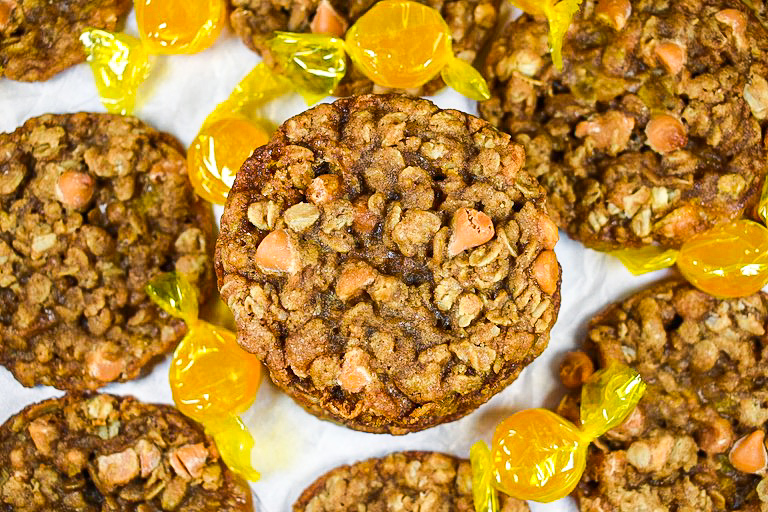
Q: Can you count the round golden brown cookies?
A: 8